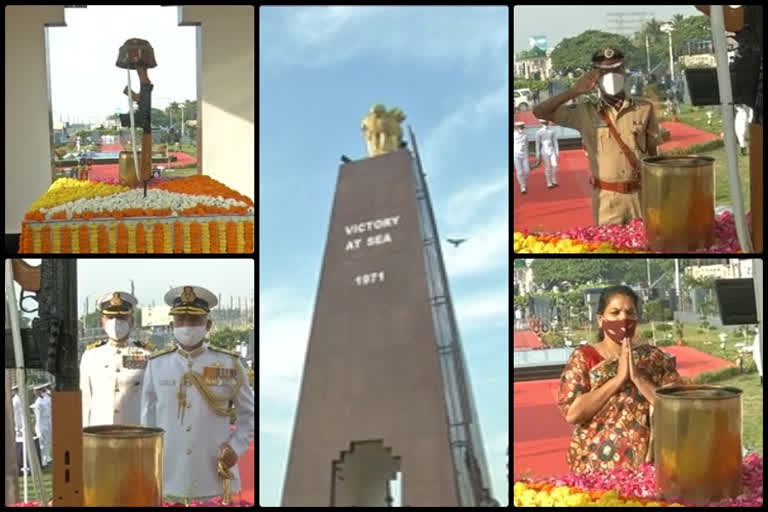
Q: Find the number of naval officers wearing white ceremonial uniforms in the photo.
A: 2